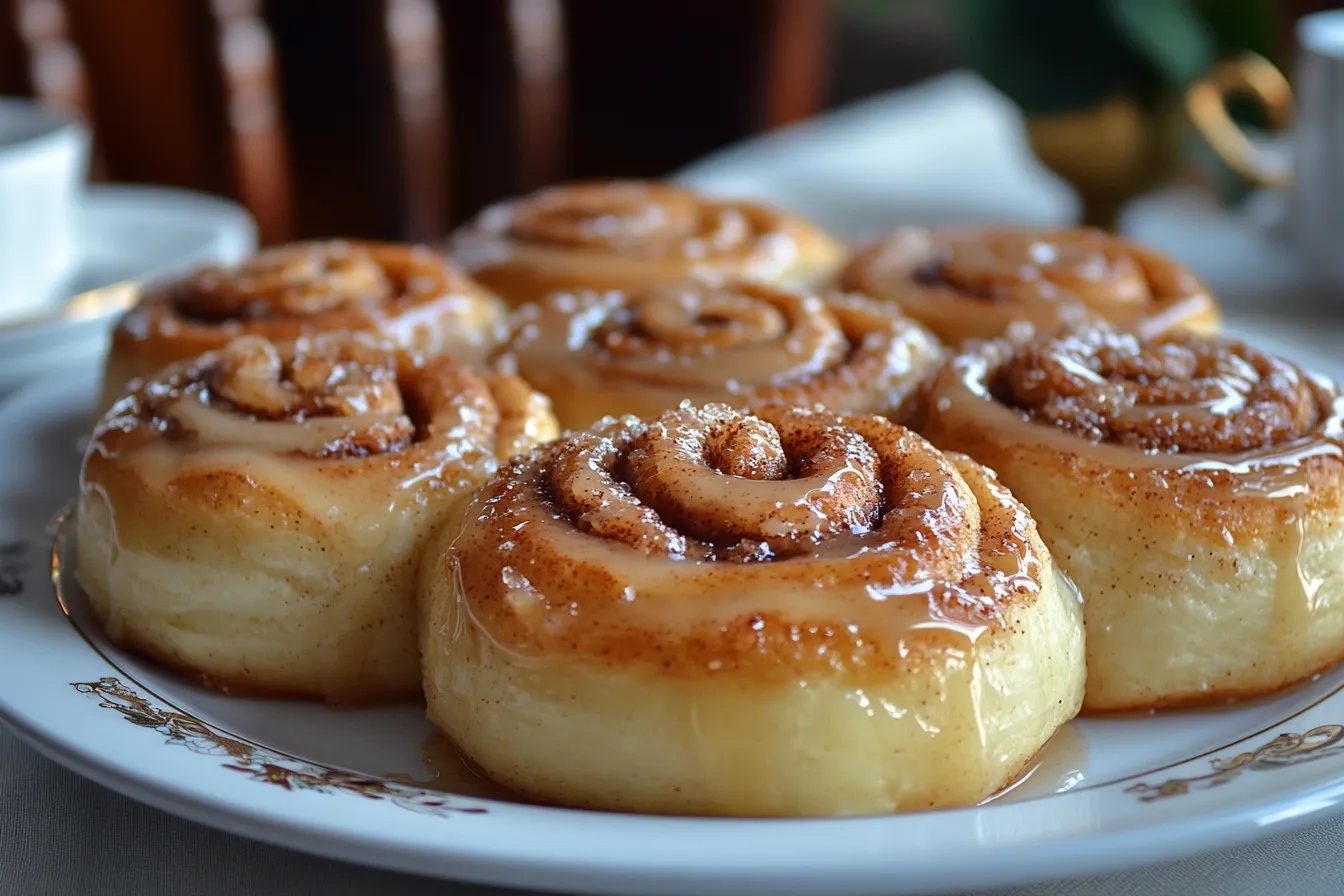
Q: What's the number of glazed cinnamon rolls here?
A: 7